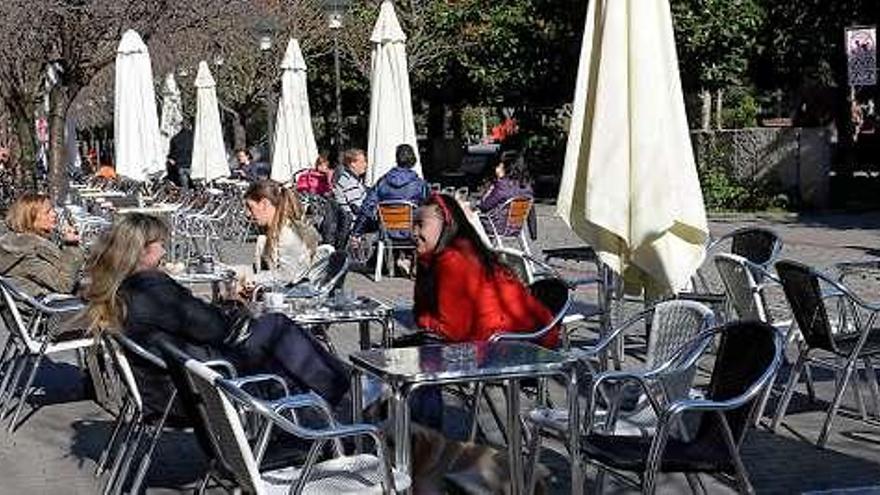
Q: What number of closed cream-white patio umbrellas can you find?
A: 6